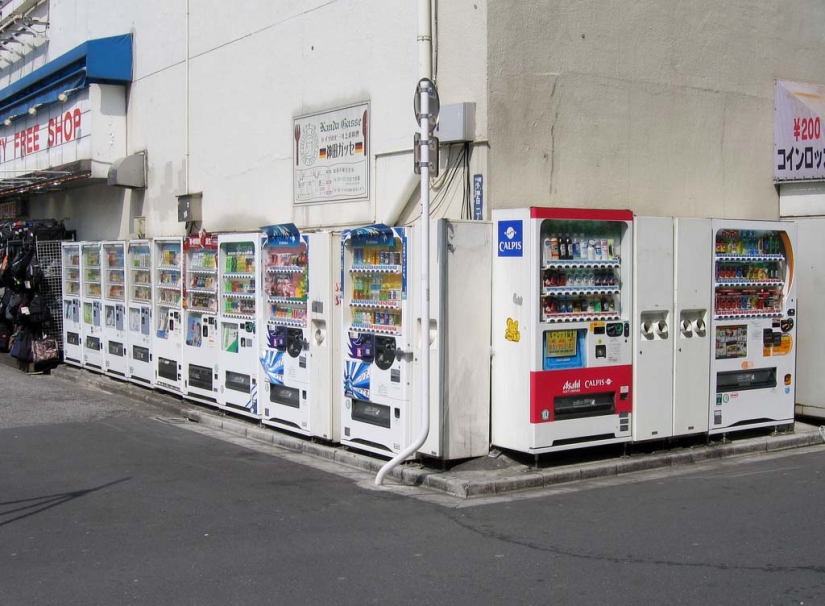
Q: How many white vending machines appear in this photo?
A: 11